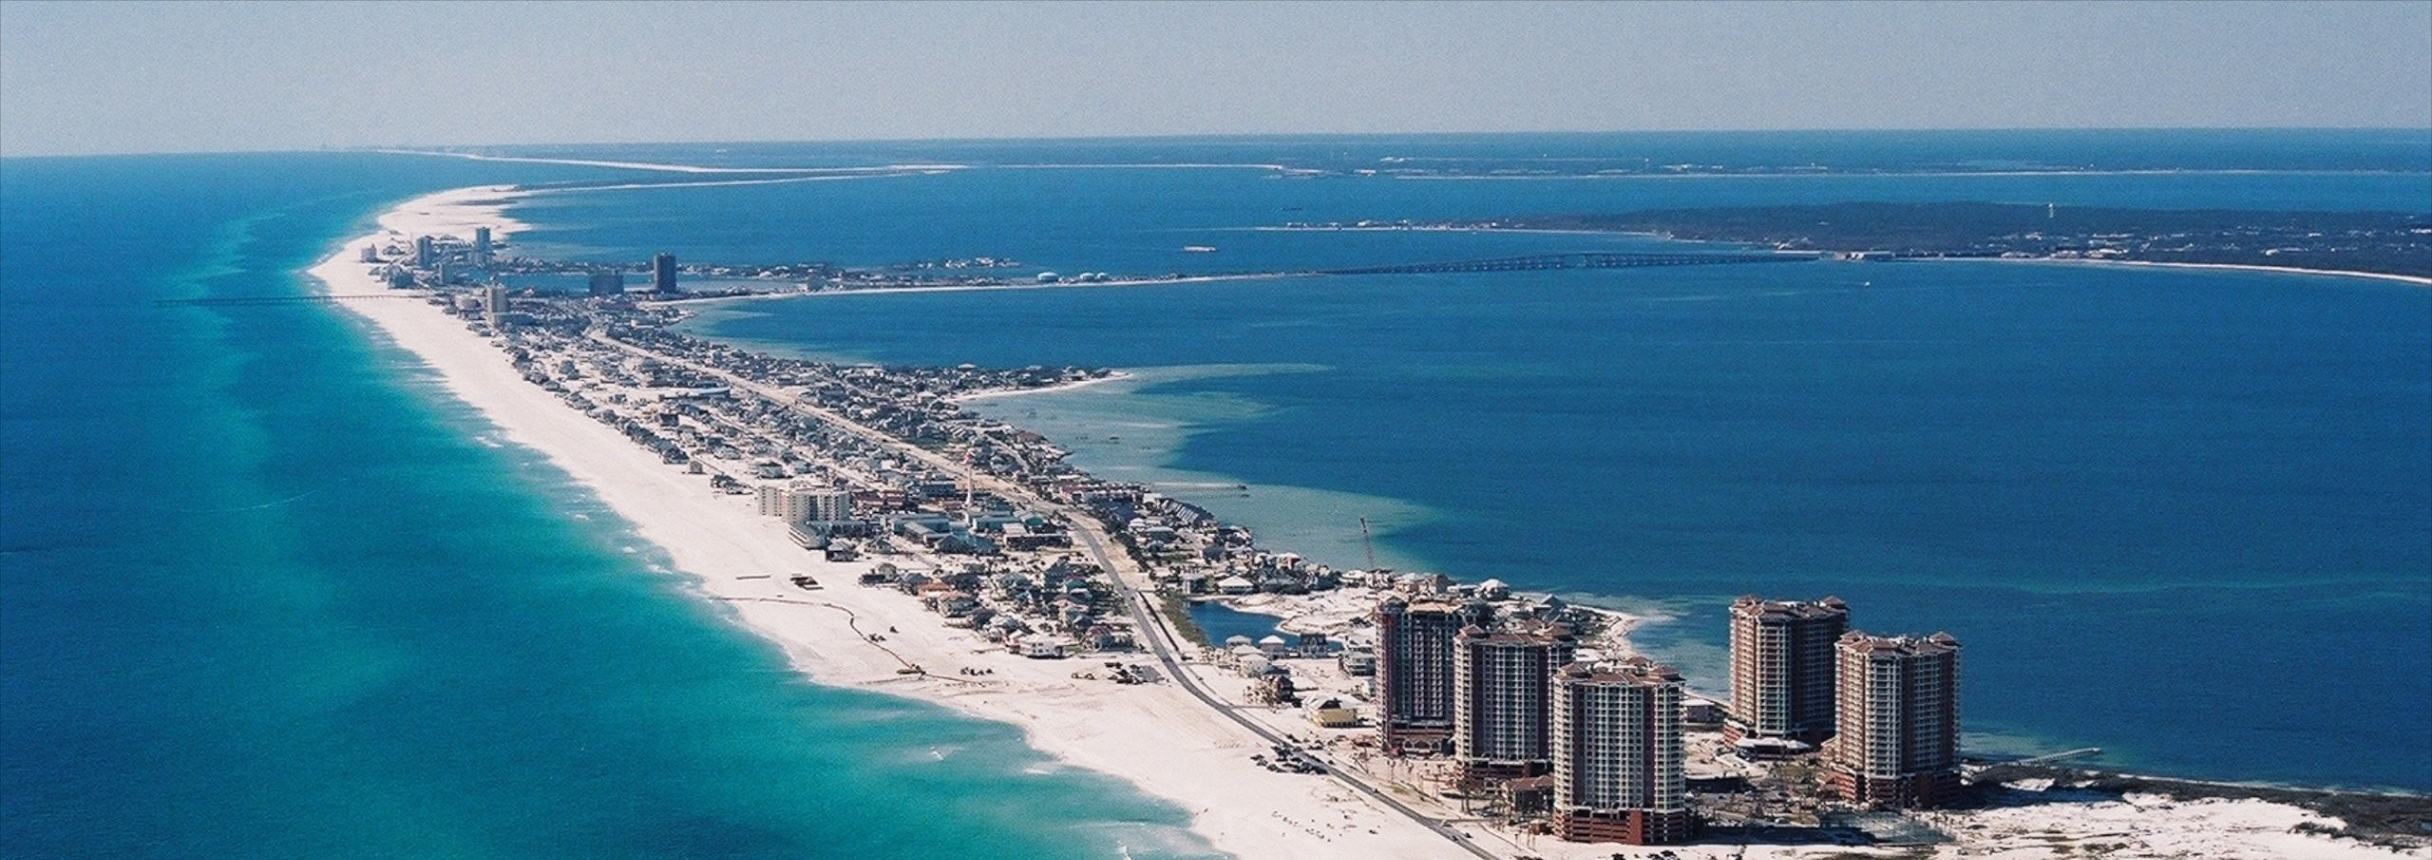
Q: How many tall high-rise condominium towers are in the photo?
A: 5